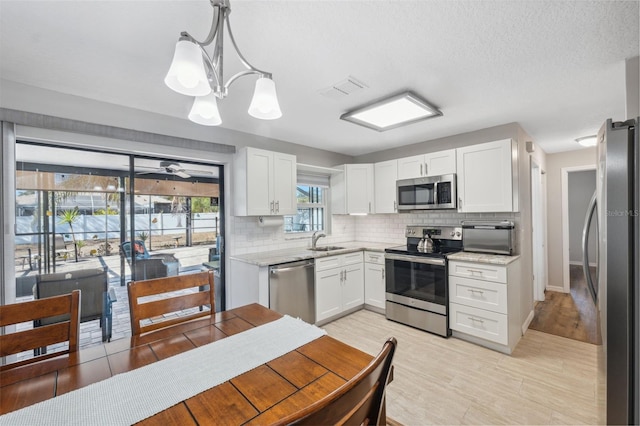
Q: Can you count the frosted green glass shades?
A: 0